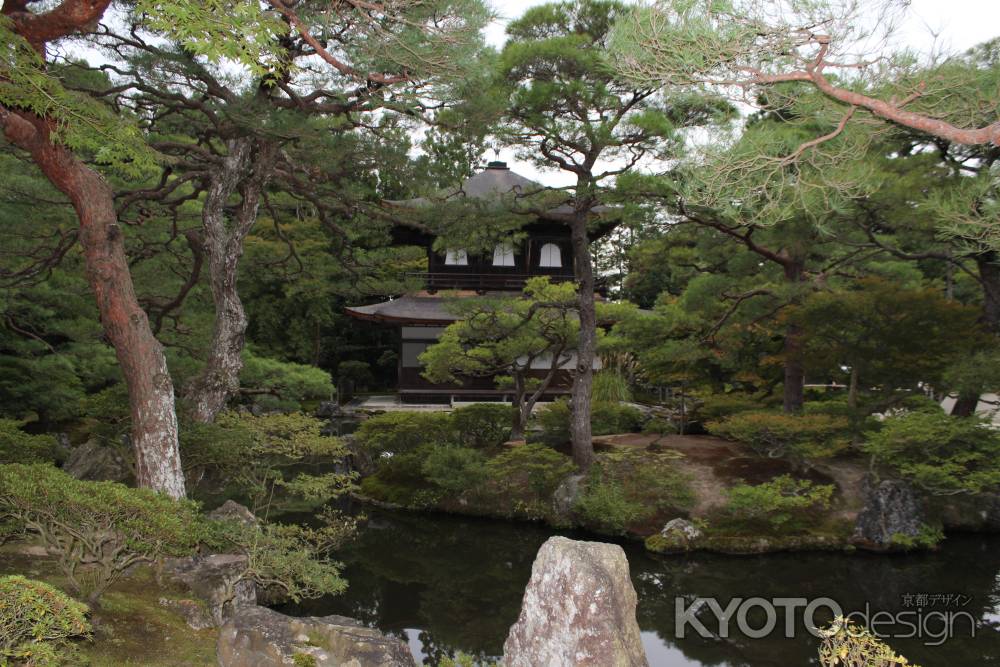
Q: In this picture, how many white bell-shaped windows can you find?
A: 3